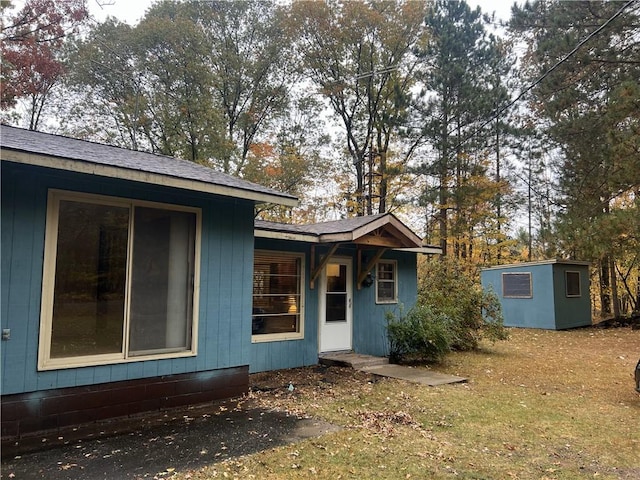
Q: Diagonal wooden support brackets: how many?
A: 2